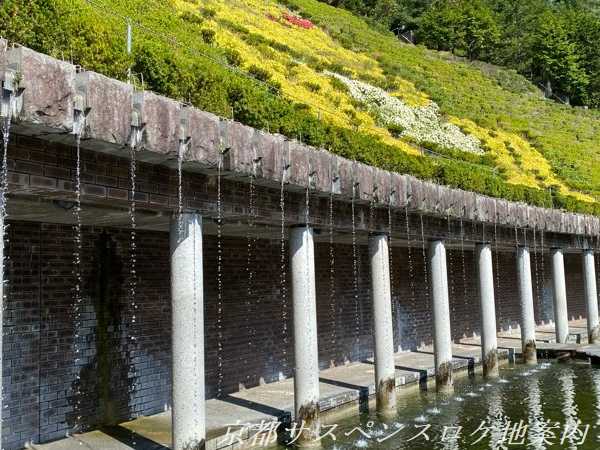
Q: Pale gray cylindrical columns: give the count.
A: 8